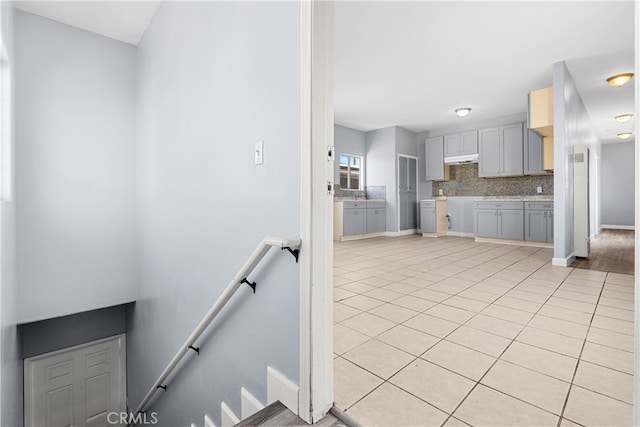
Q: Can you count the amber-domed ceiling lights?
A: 3